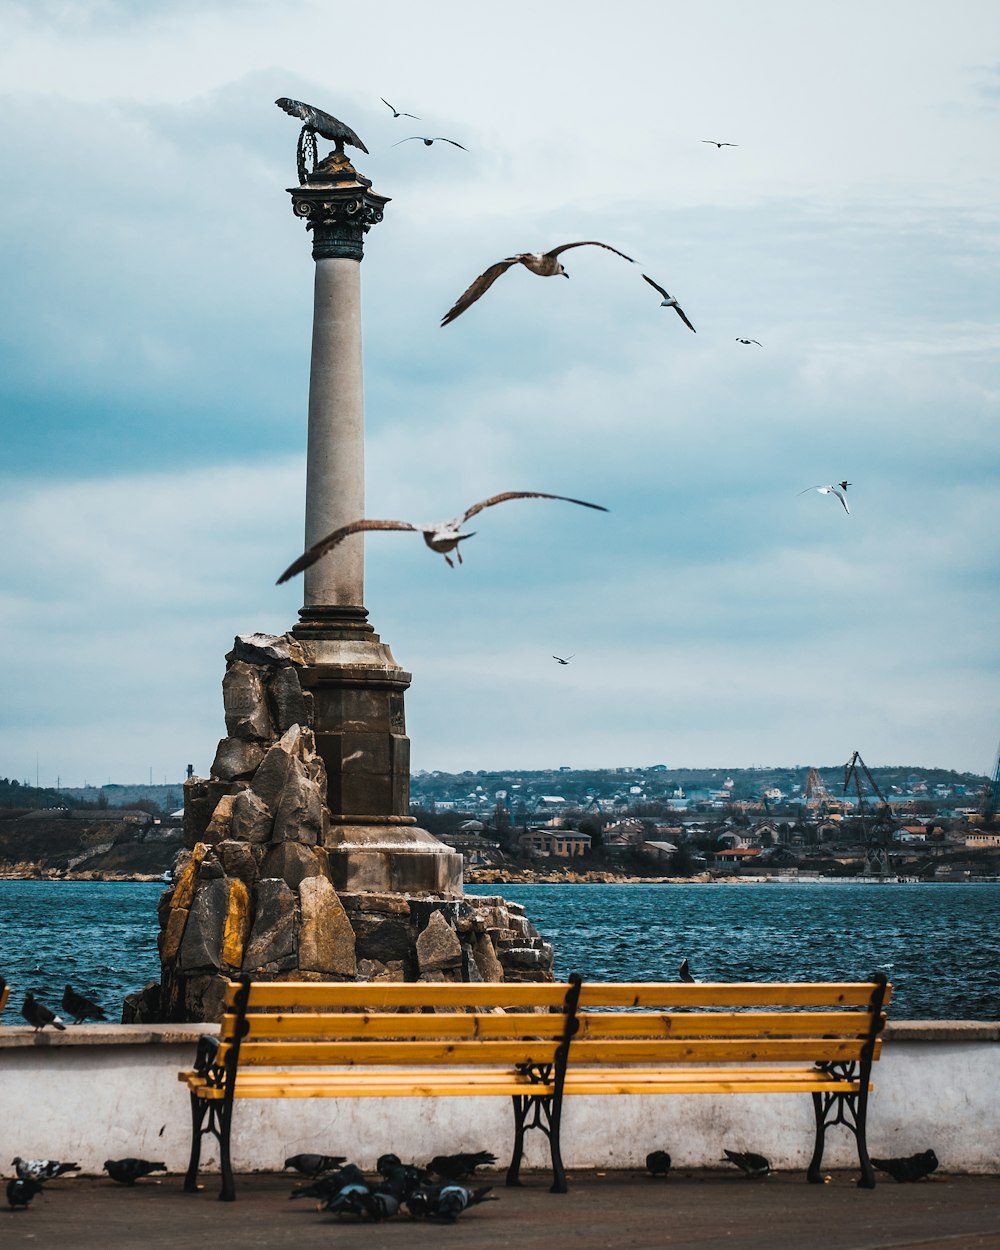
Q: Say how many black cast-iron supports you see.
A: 3